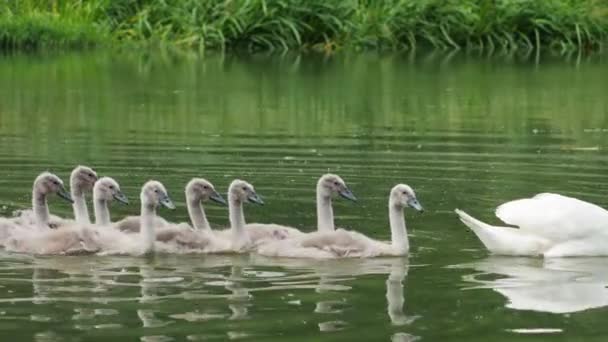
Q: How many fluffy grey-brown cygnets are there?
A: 8